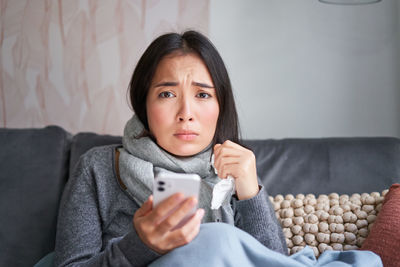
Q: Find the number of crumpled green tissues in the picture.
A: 0